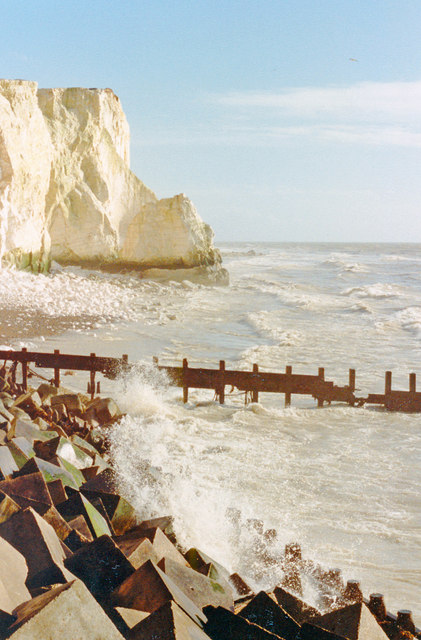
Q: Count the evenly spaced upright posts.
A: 13